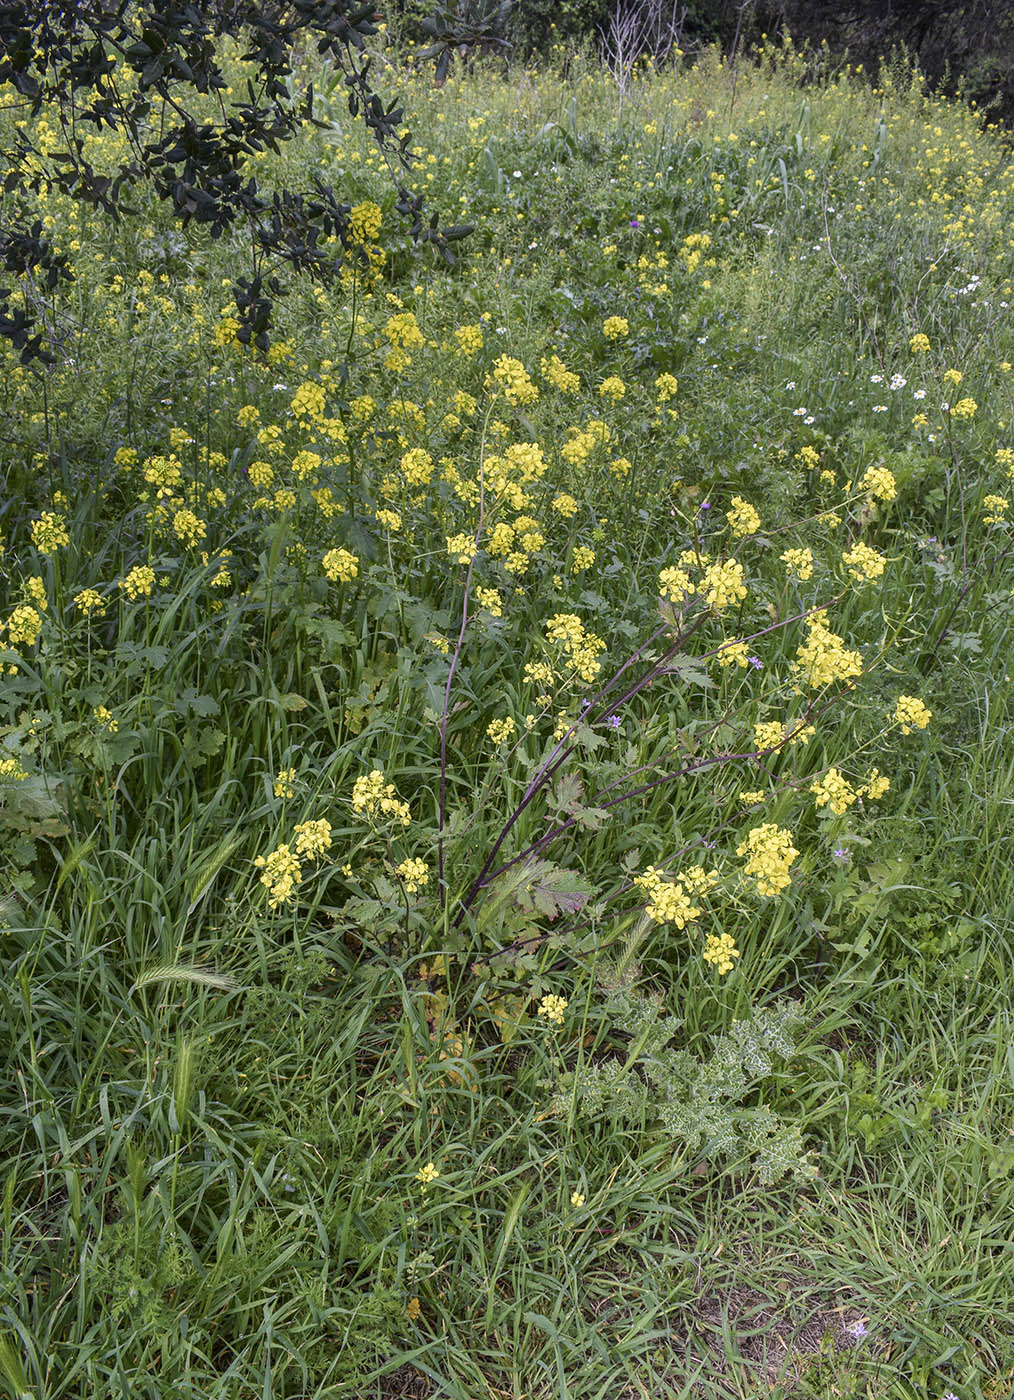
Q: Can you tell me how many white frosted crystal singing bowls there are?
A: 0